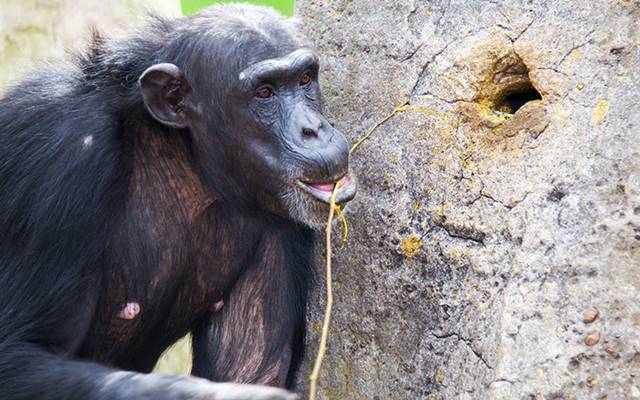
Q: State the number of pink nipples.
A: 2